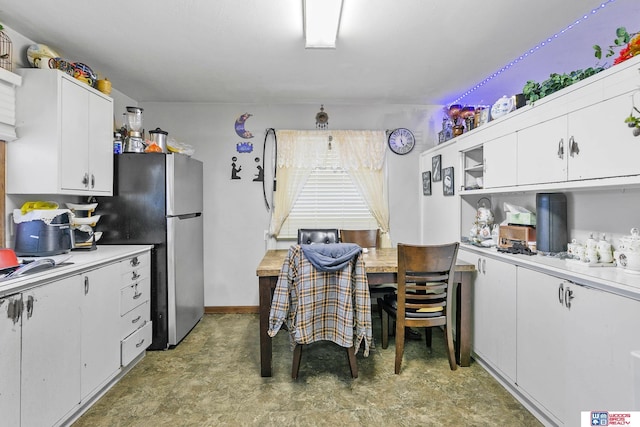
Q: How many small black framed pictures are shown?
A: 3